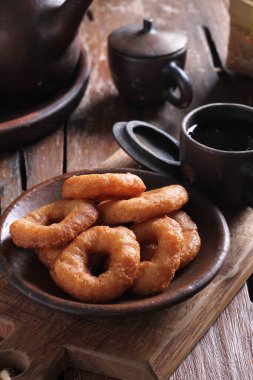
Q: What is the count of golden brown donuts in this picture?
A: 7